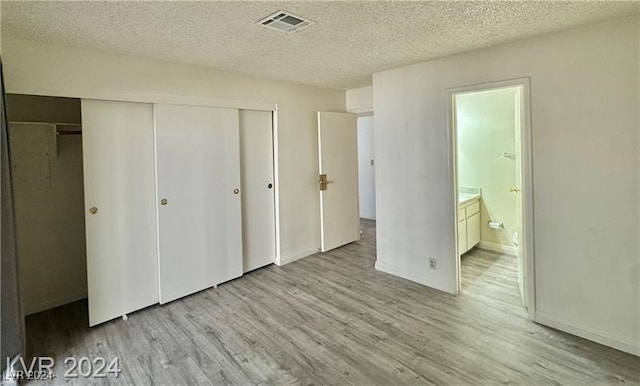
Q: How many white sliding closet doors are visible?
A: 3